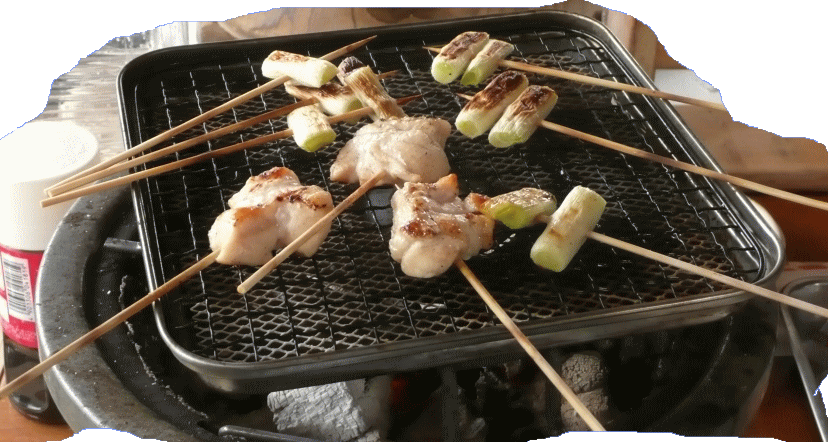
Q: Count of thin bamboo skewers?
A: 9